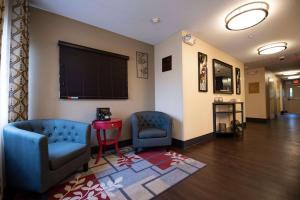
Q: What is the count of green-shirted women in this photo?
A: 0